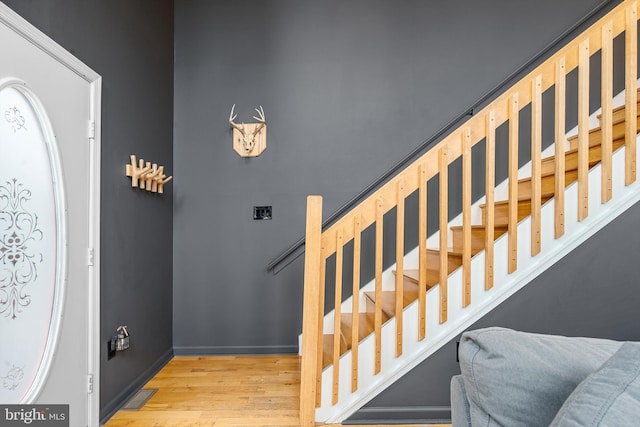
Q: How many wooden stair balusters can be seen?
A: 15